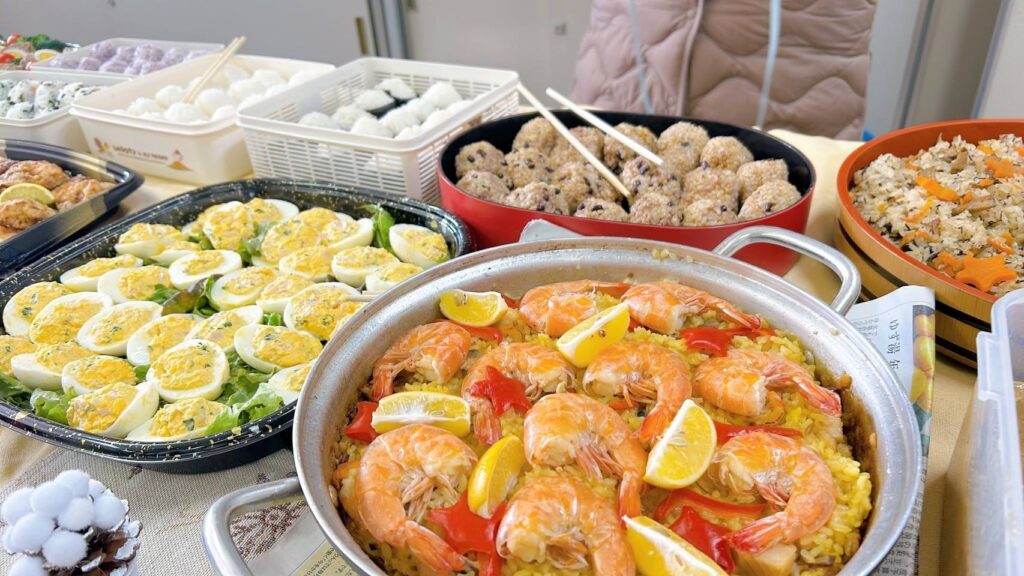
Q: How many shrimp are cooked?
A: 10